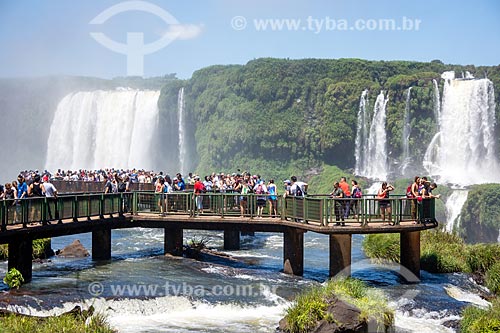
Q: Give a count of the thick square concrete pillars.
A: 7